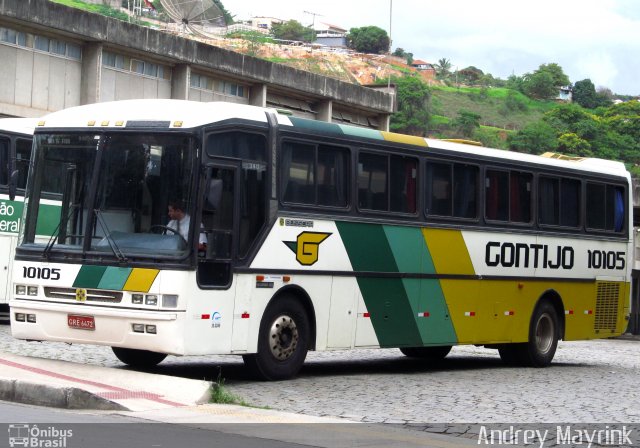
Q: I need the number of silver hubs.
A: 2